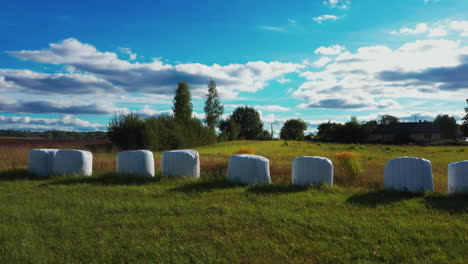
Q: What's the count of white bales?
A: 8